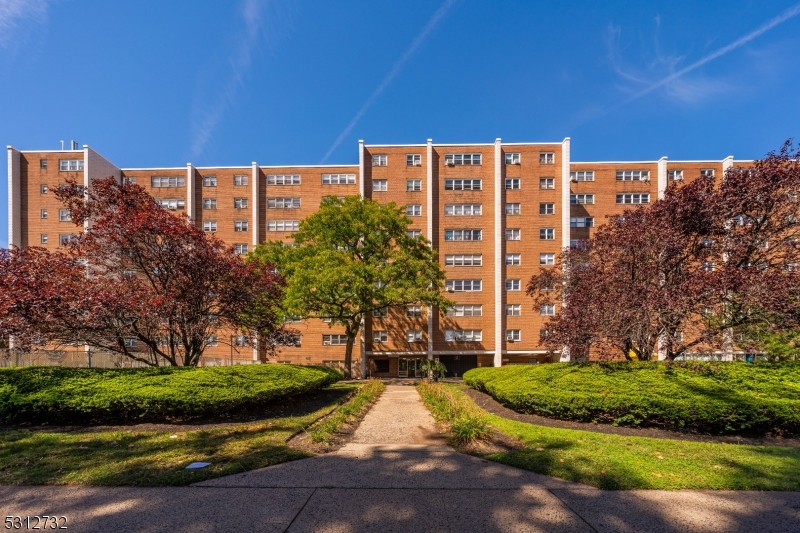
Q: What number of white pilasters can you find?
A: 10